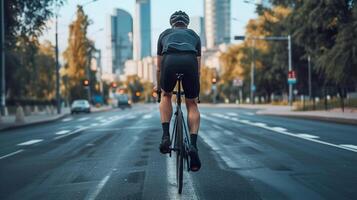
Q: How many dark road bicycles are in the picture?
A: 1